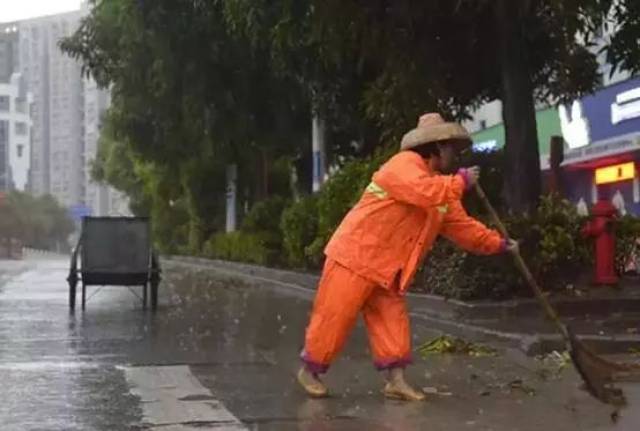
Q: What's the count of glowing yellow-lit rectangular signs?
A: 1